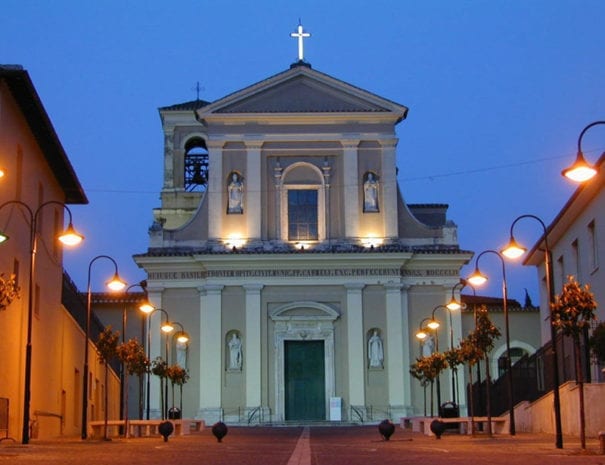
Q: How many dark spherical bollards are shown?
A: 4